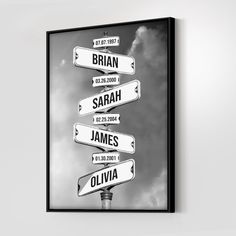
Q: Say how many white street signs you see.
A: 8